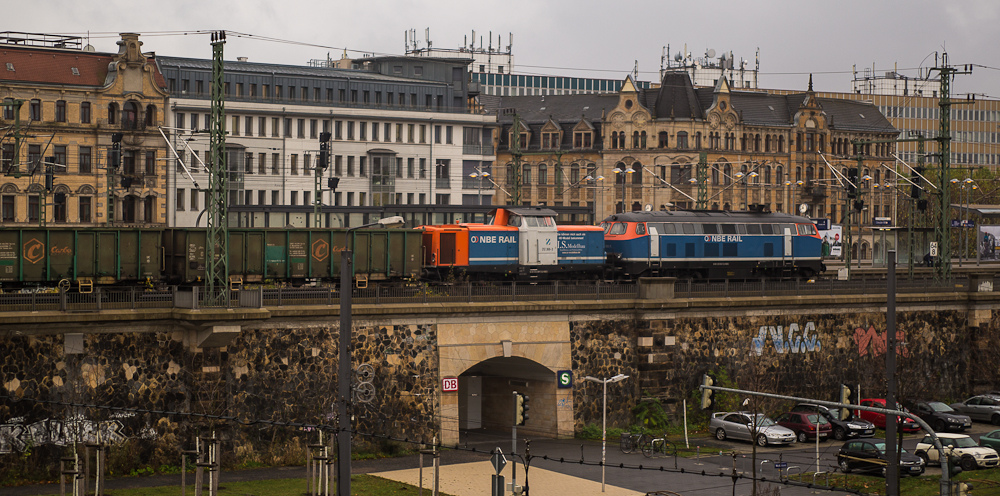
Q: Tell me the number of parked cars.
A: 9